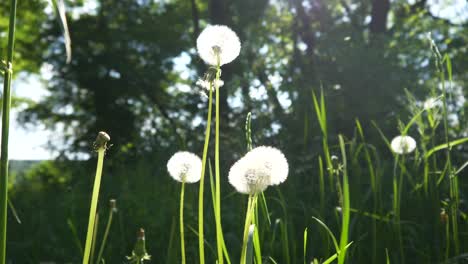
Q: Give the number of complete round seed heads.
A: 5